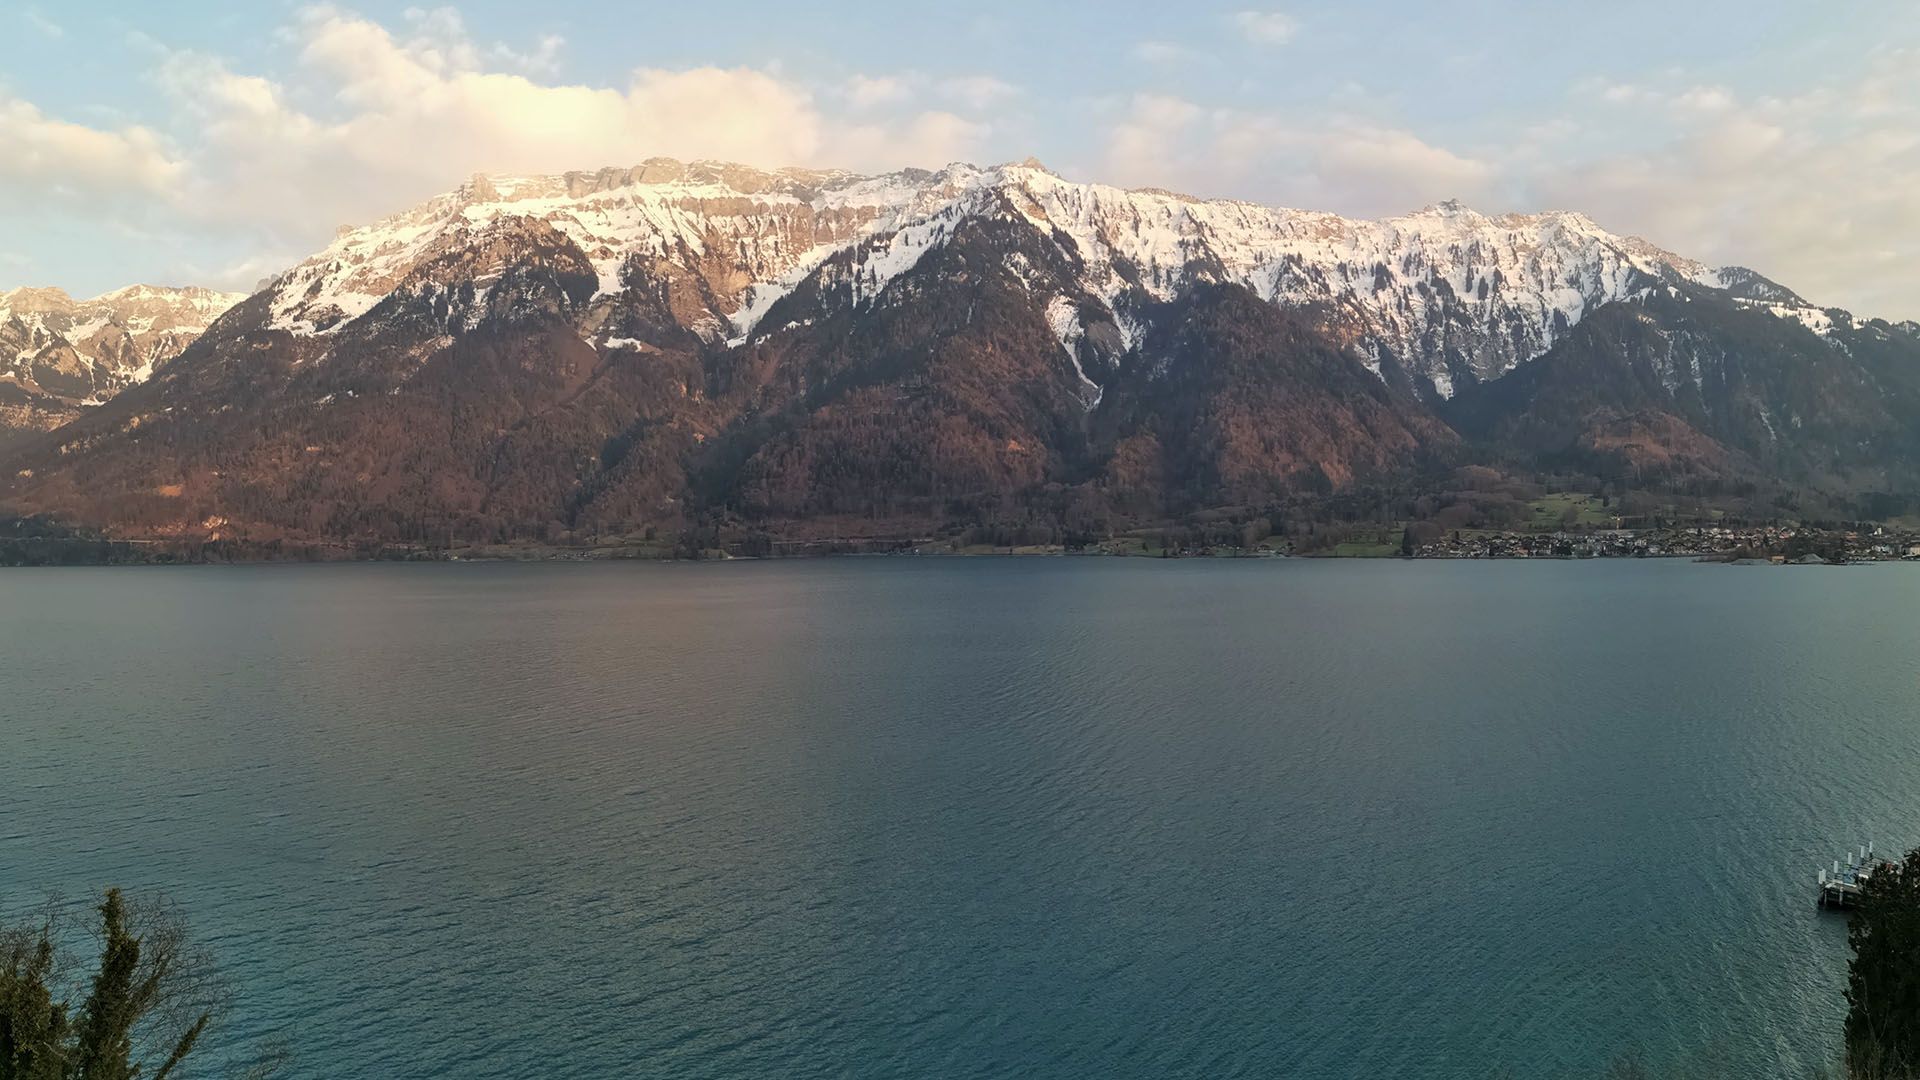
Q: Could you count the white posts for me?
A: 6